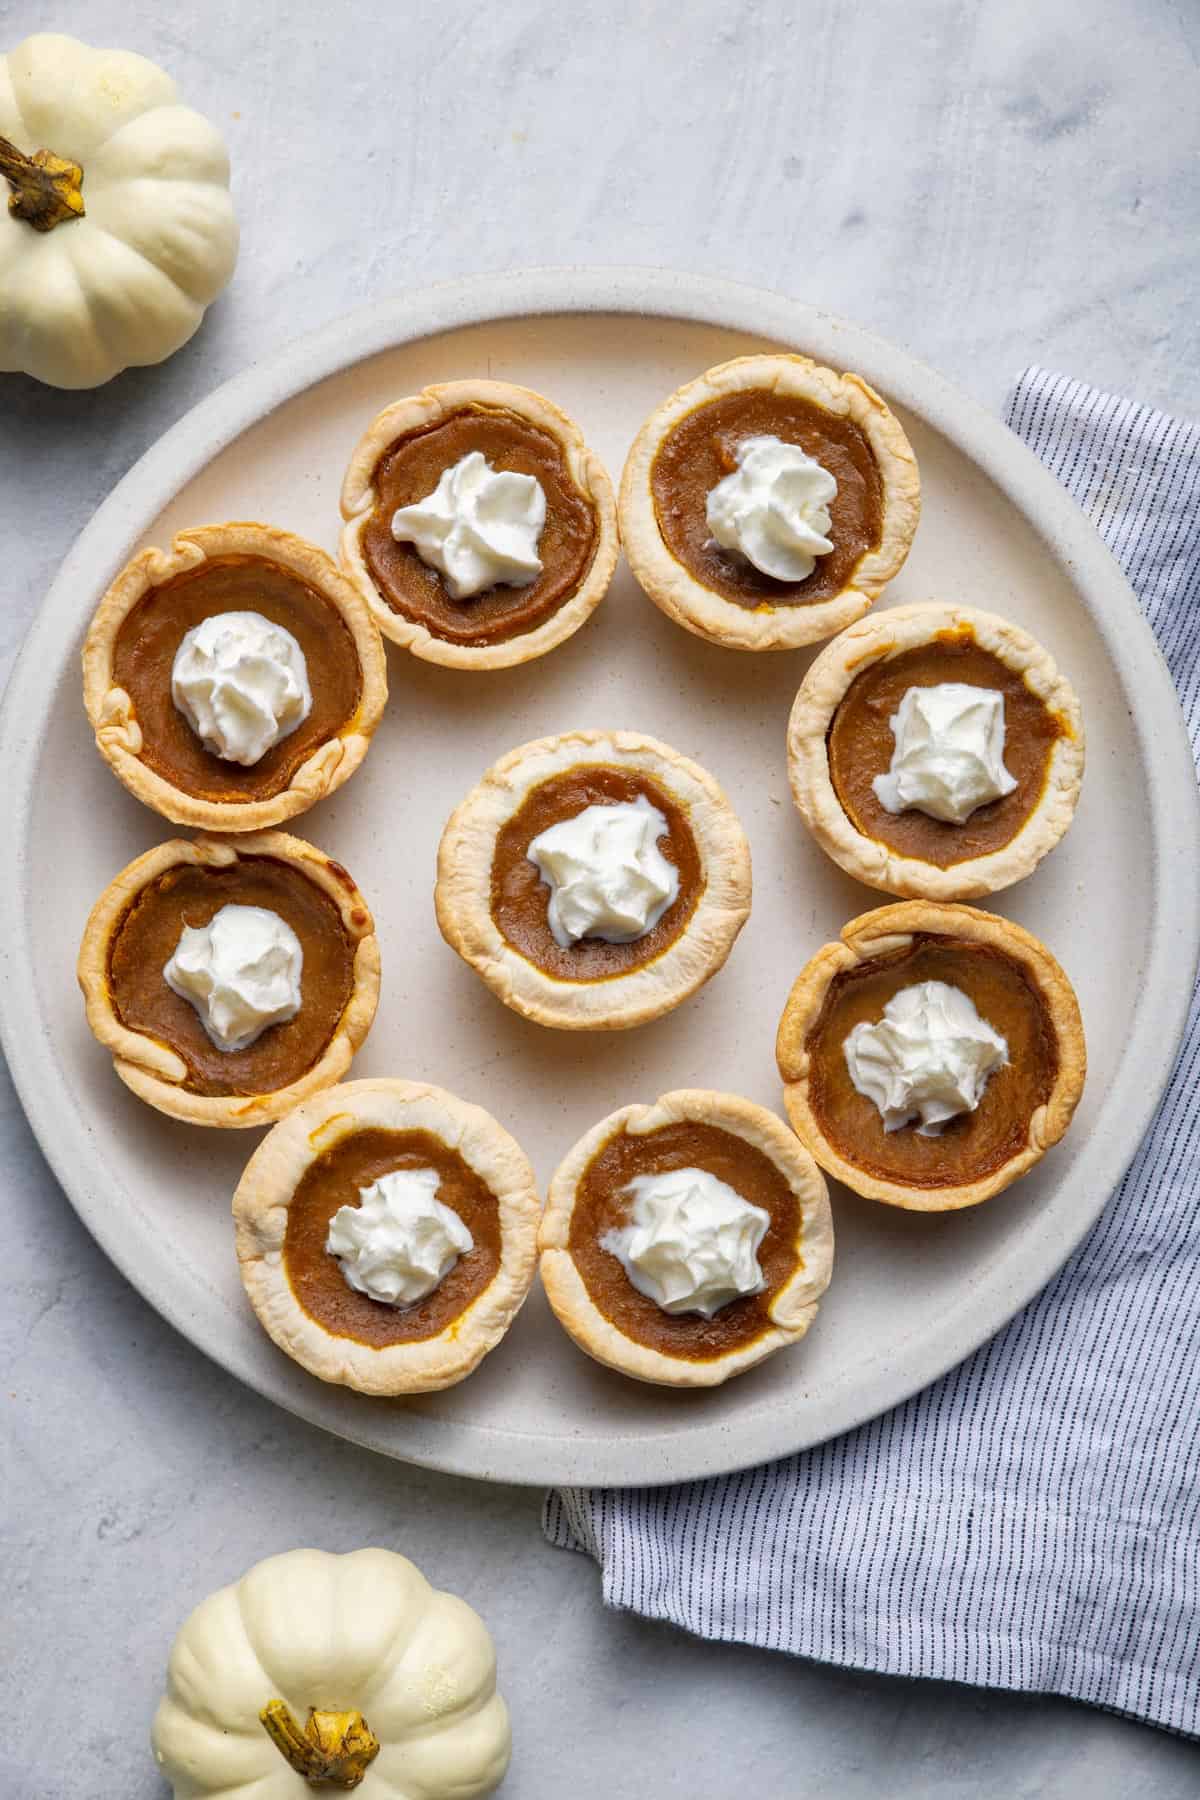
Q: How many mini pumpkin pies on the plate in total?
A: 9